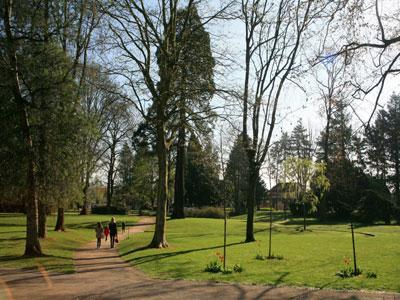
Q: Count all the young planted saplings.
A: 4